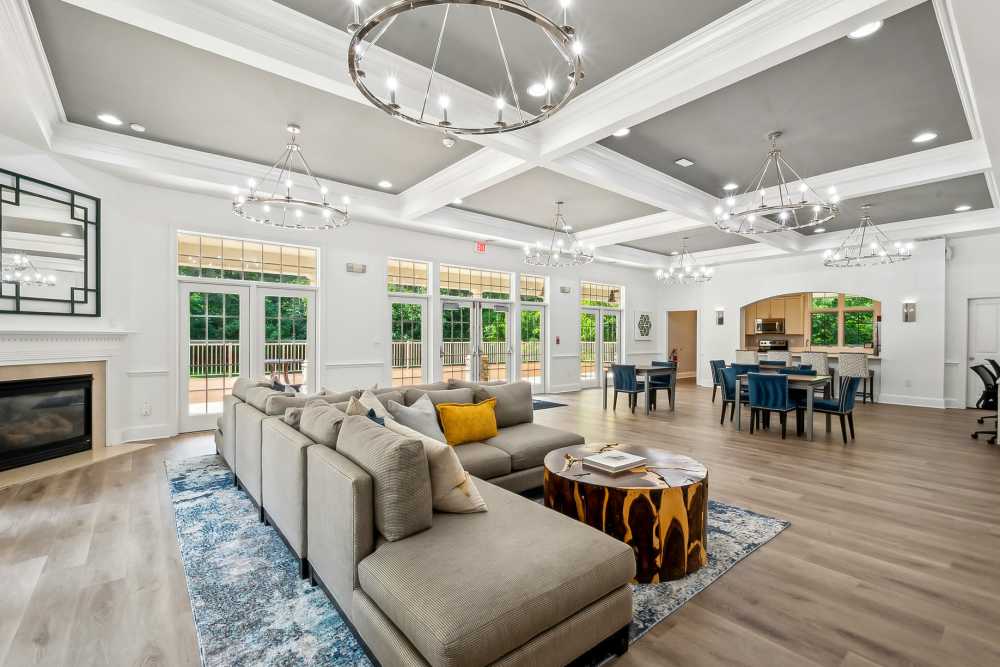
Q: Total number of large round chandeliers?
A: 6